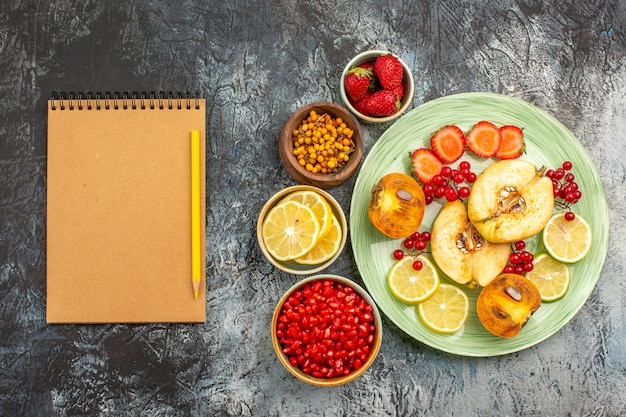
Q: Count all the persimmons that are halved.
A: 2